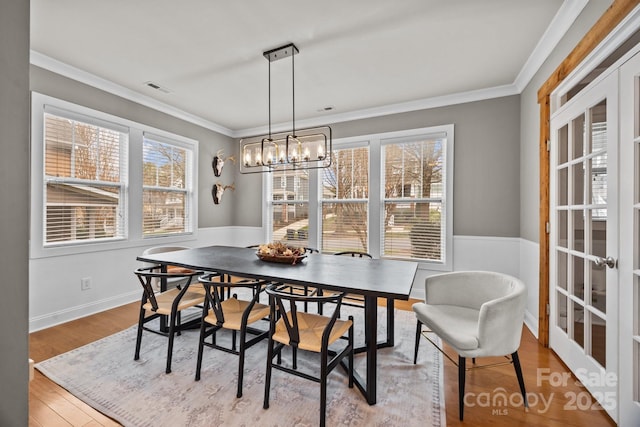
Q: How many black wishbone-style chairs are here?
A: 6